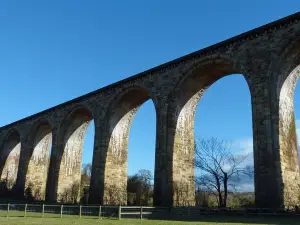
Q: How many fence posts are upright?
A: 8